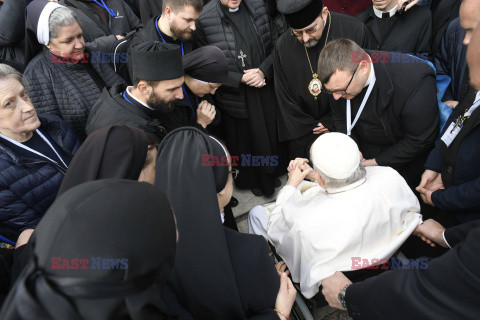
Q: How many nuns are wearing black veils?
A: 5